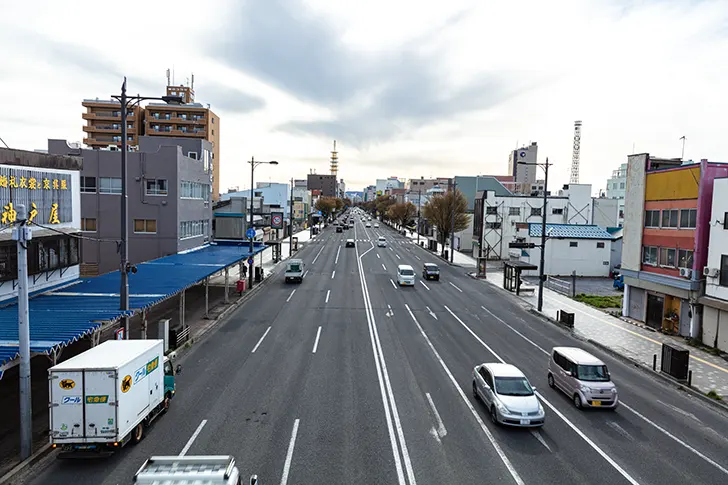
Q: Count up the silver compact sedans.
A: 1